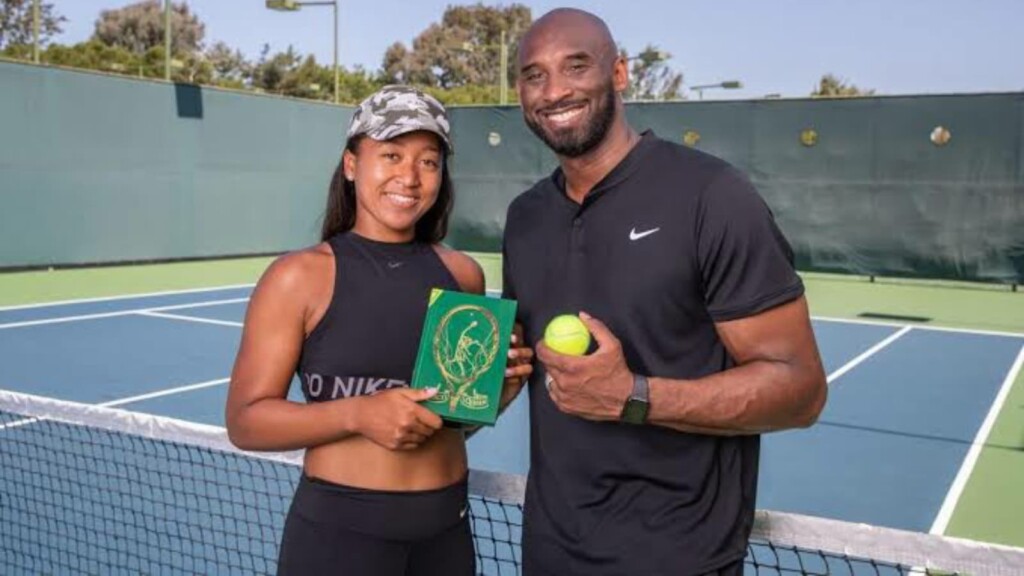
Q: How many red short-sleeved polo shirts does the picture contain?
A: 0